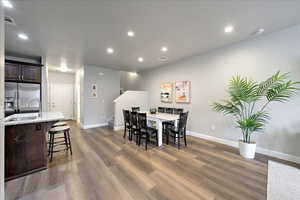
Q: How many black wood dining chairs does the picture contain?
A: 8